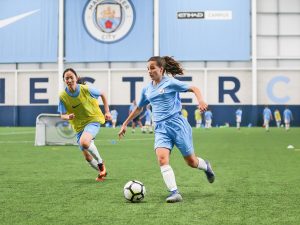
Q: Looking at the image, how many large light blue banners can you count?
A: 3